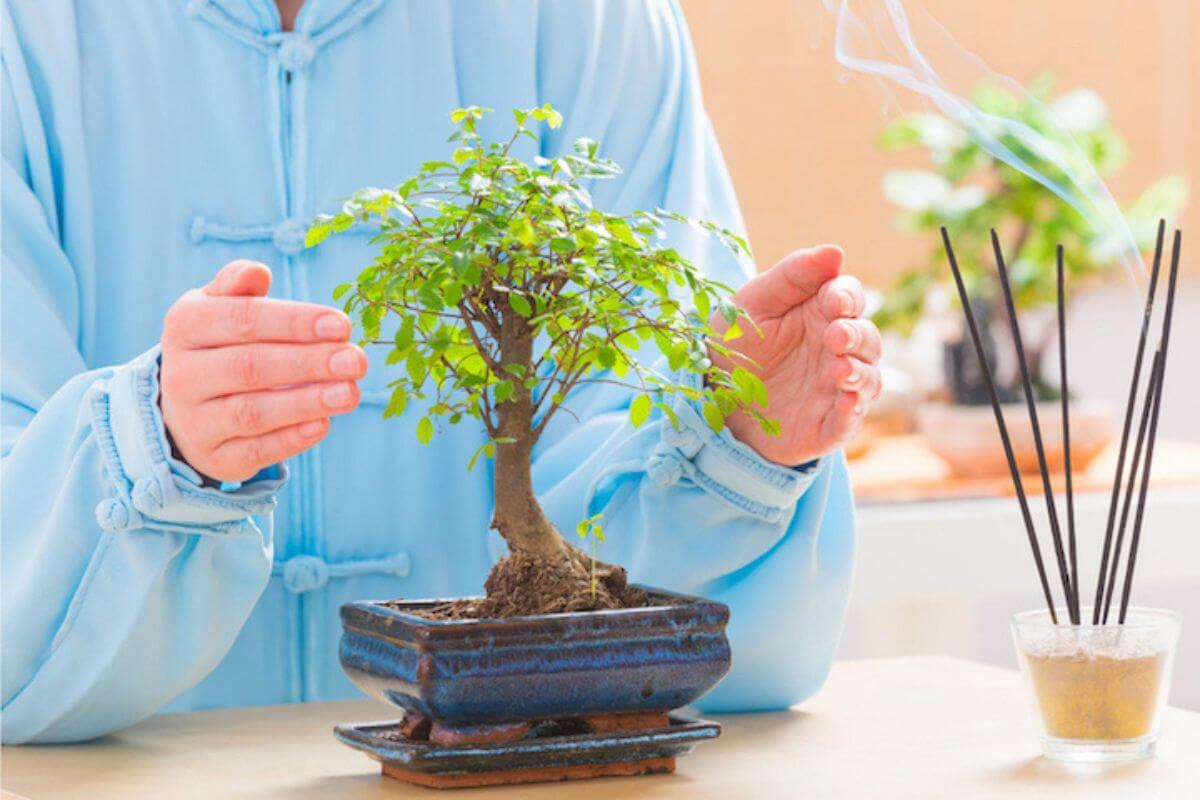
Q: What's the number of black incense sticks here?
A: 6